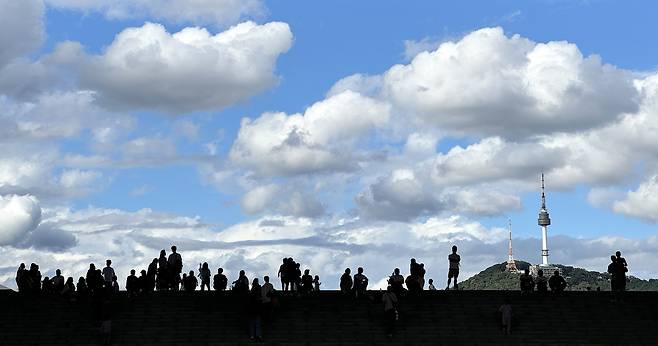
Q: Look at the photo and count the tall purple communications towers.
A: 0